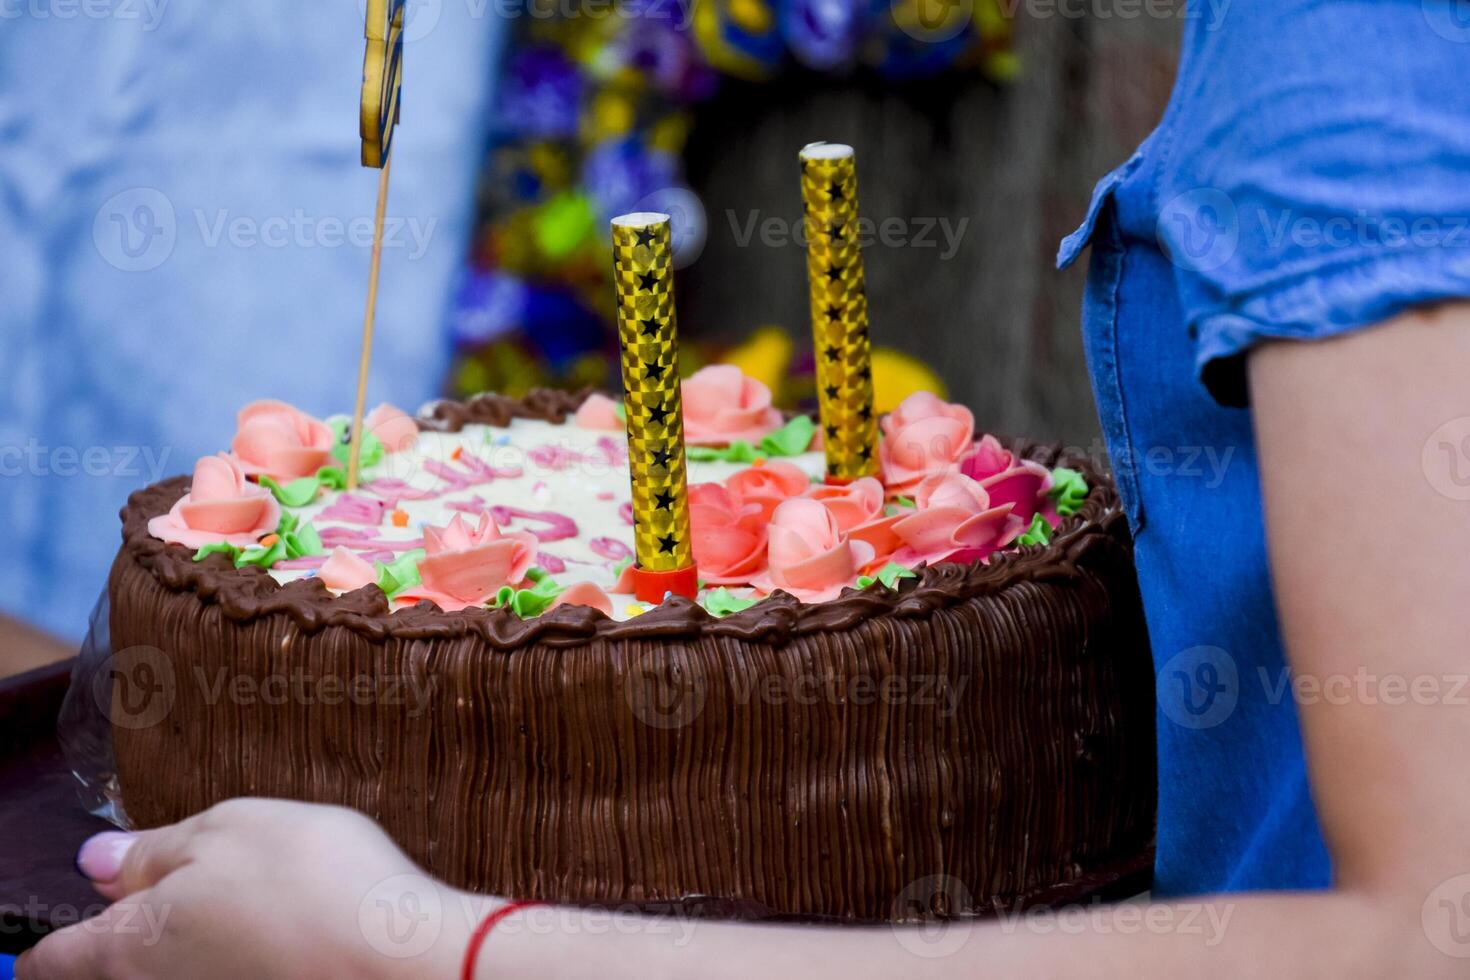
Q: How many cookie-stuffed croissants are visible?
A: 0